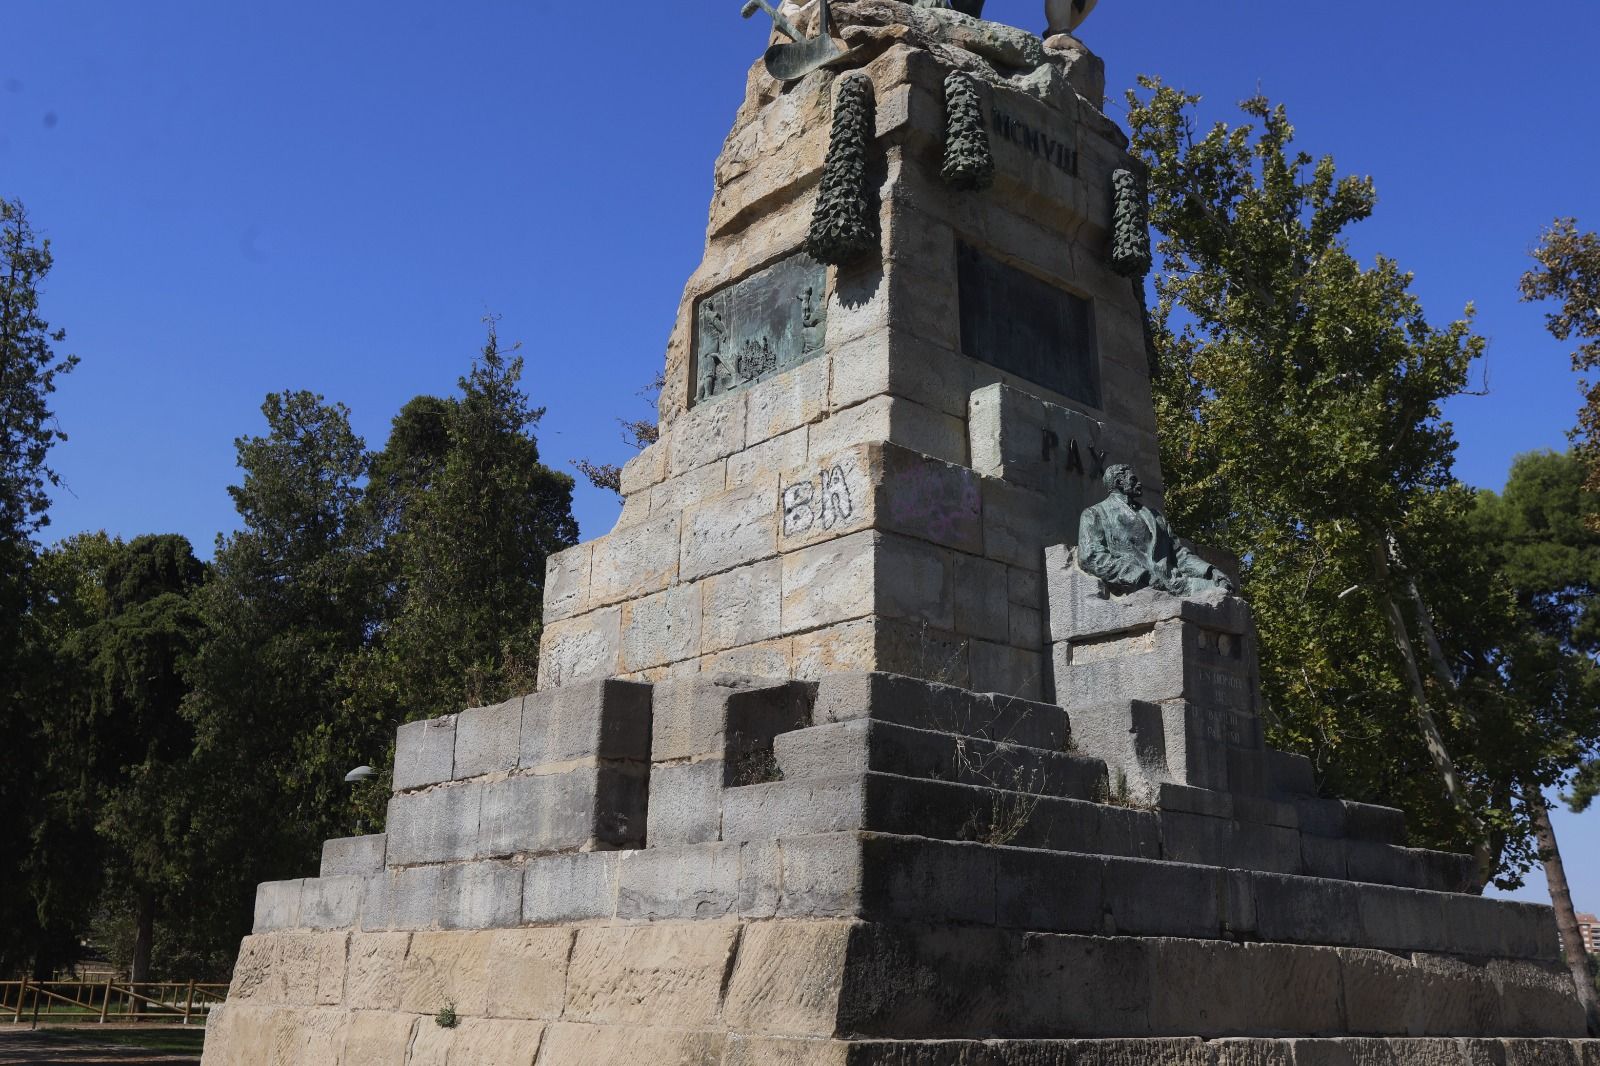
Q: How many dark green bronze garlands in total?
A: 3